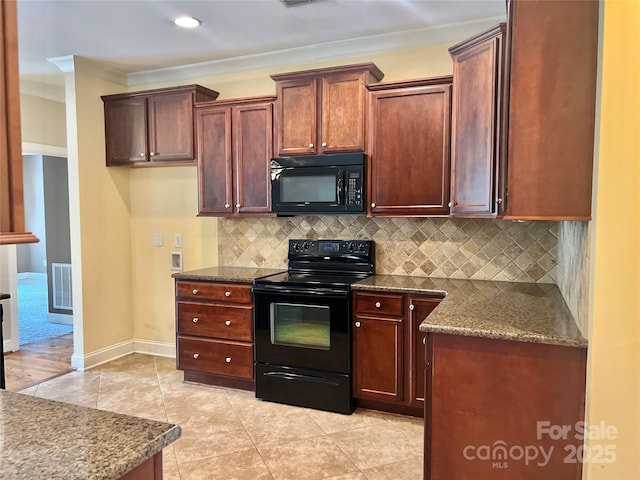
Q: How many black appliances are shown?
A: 2